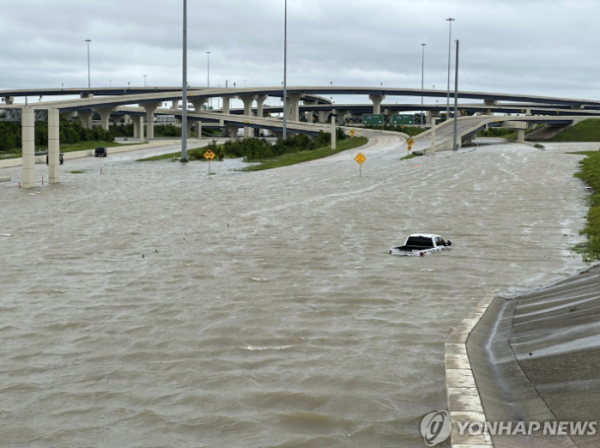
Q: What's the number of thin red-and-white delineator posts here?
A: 3